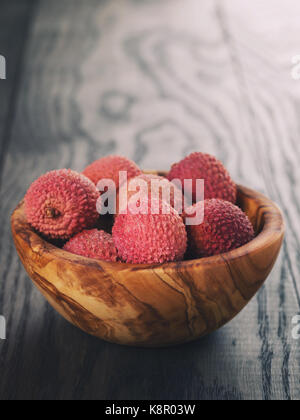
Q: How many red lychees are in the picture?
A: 7